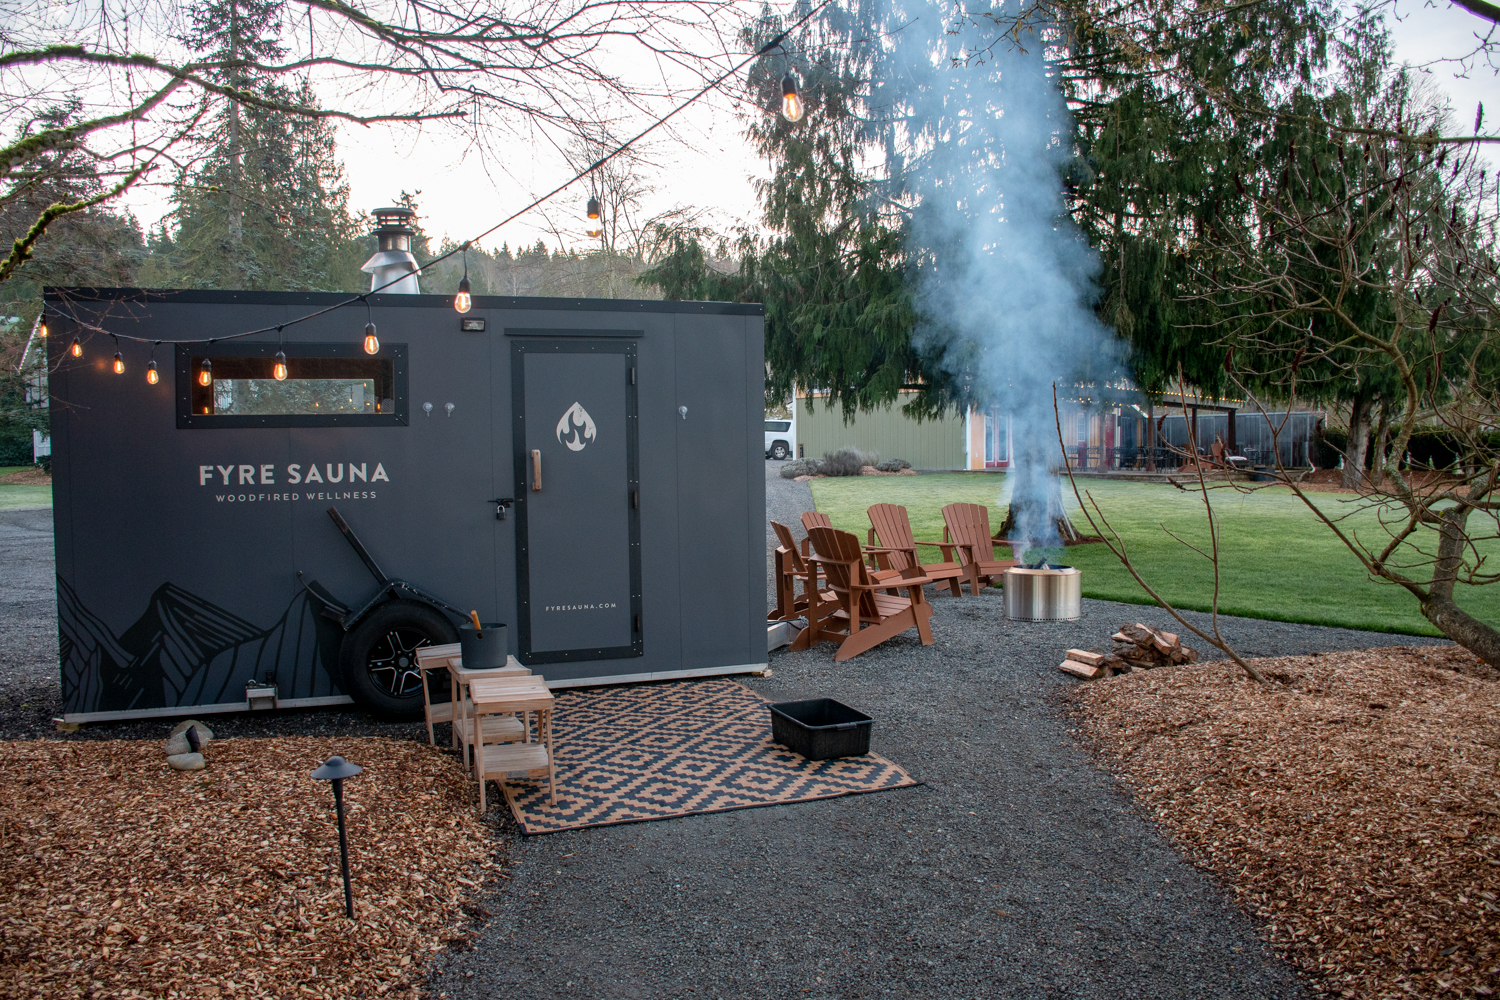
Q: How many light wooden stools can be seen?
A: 3